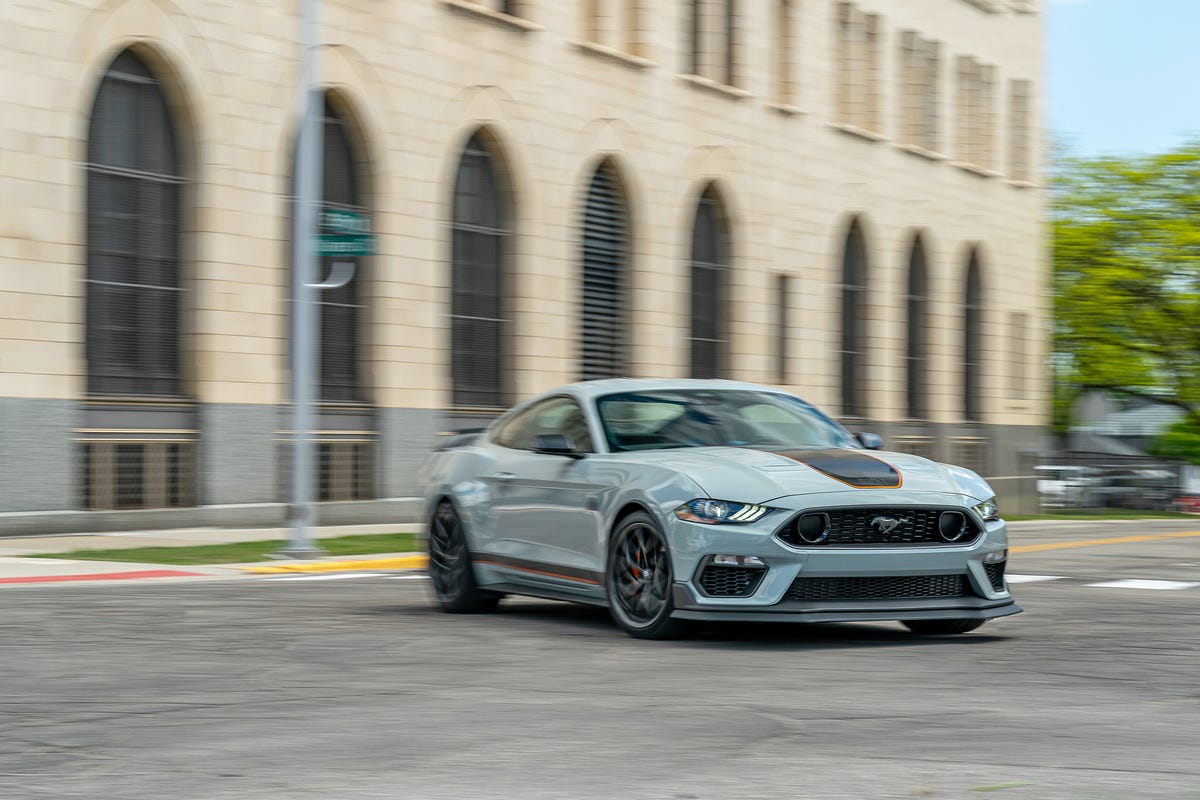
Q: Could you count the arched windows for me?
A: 8